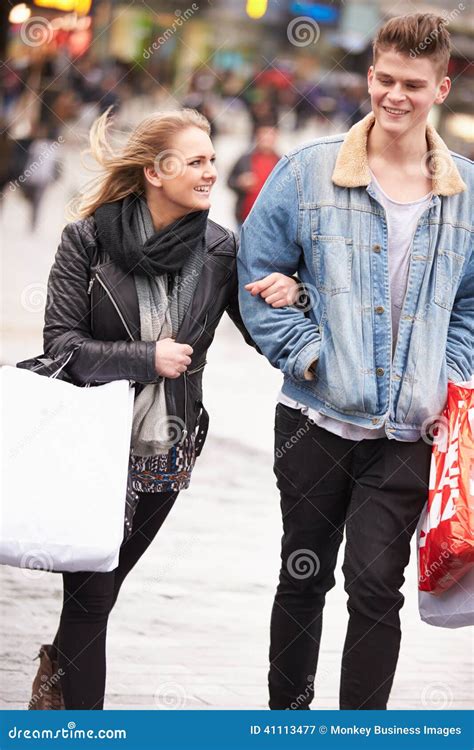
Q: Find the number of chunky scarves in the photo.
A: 1